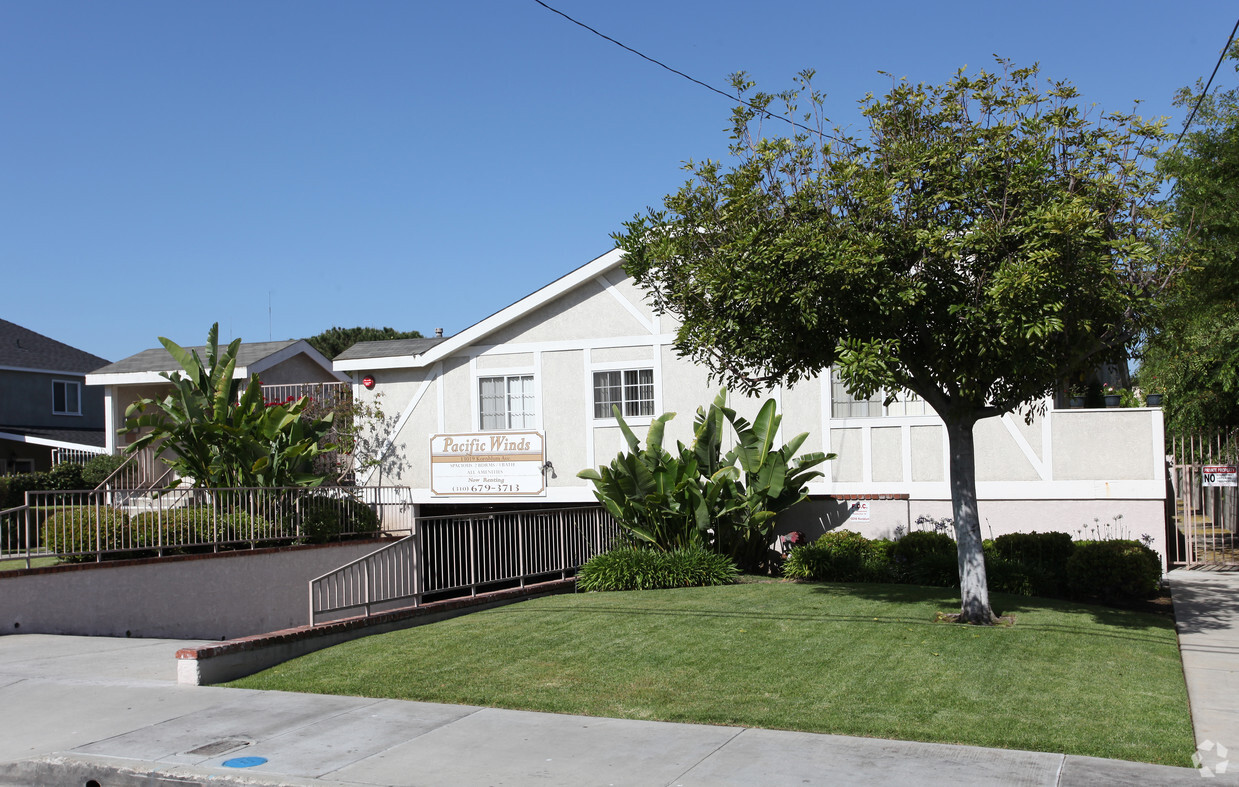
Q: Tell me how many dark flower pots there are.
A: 3